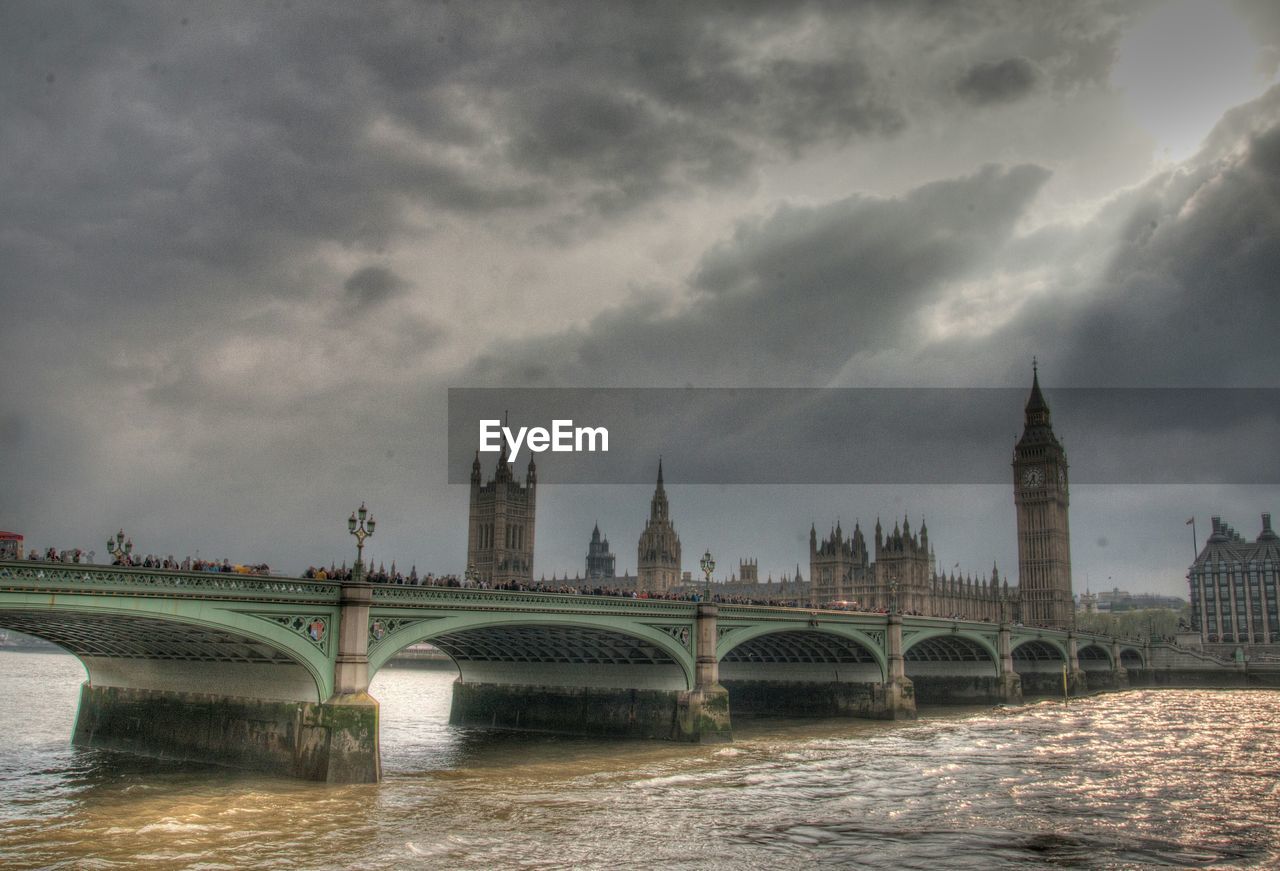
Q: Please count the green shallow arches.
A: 7